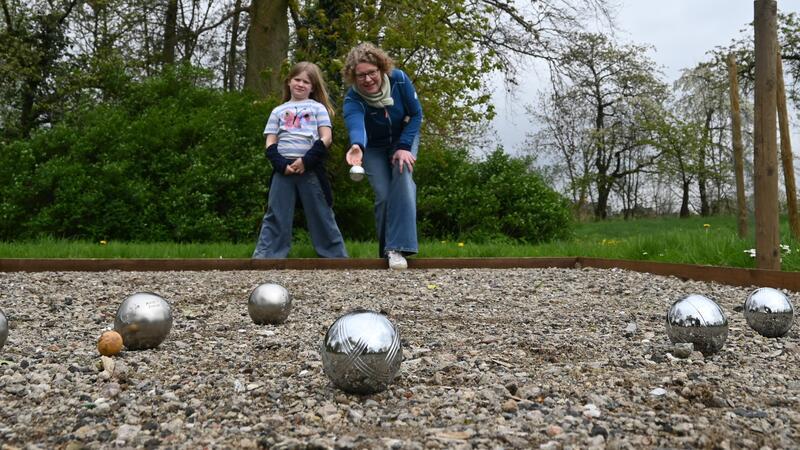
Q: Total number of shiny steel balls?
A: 7